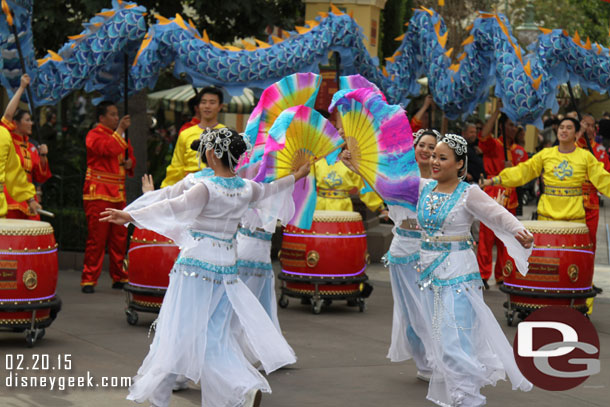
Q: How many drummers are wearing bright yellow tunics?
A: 4